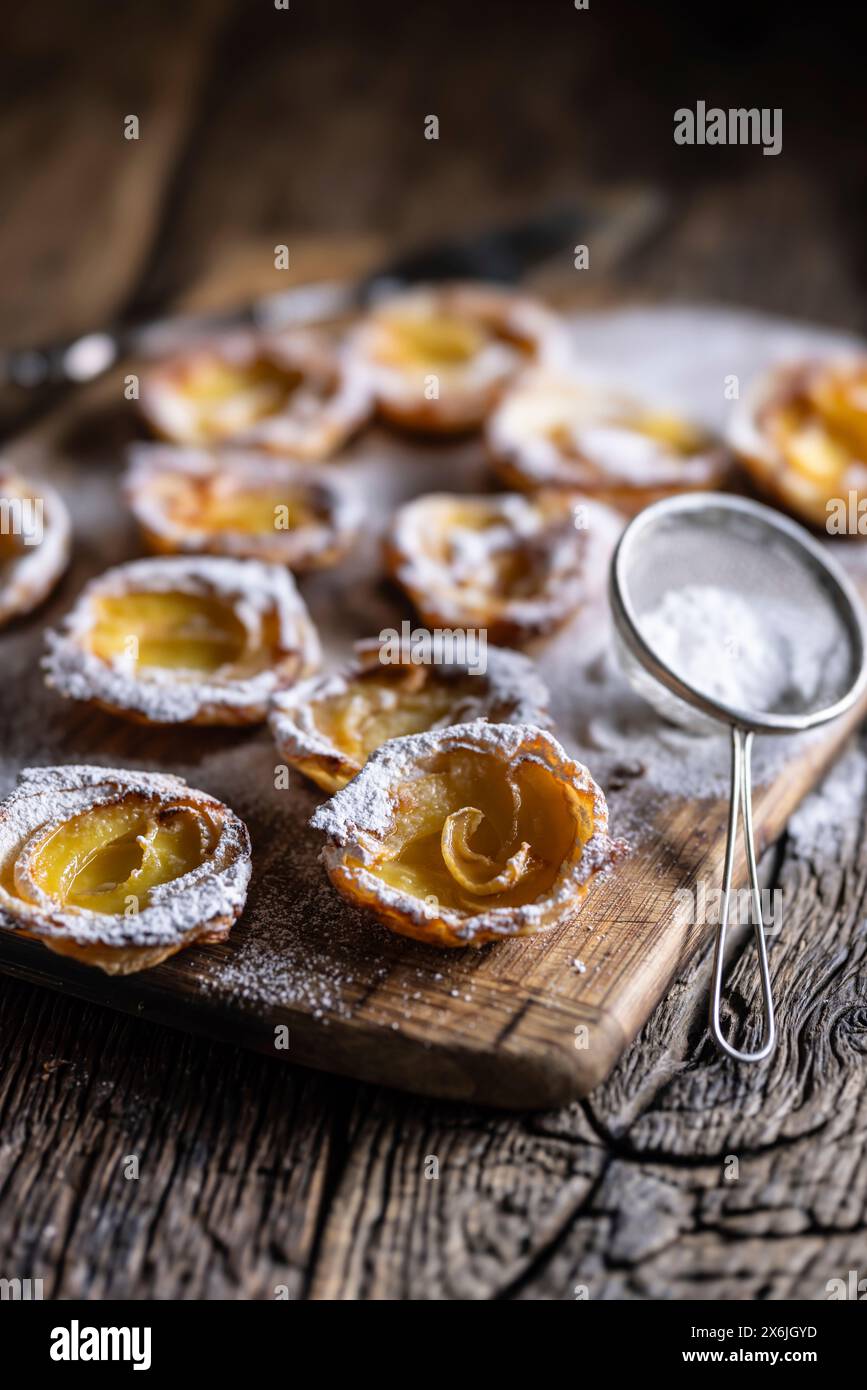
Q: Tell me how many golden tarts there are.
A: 11